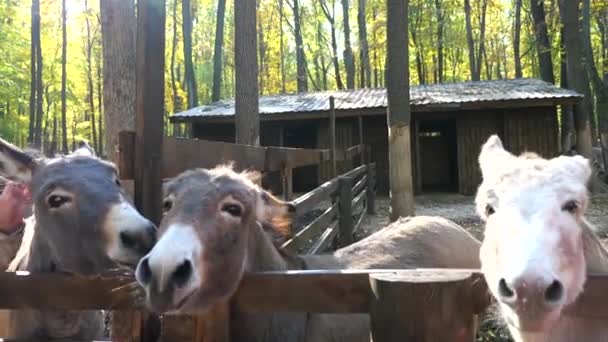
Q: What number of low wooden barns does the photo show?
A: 1